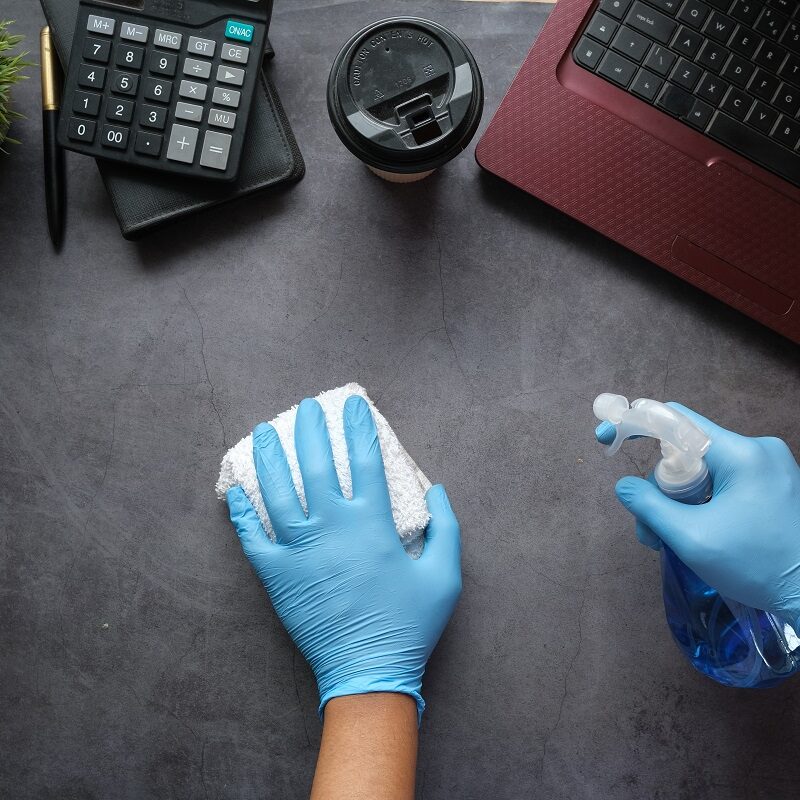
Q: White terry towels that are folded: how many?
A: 1